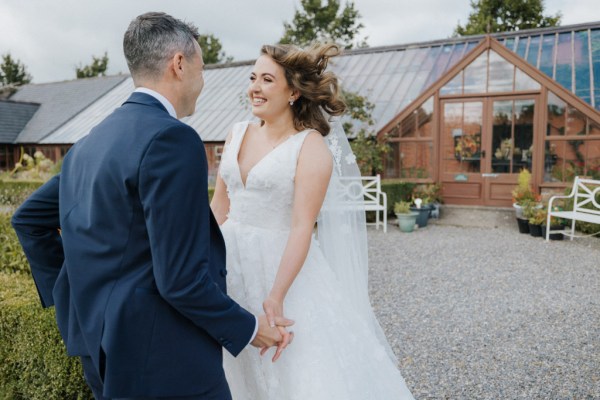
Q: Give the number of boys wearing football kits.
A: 0